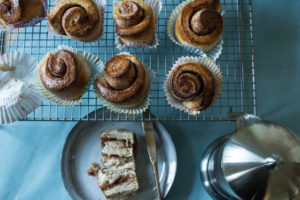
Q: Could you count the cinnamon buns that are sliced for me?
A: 1